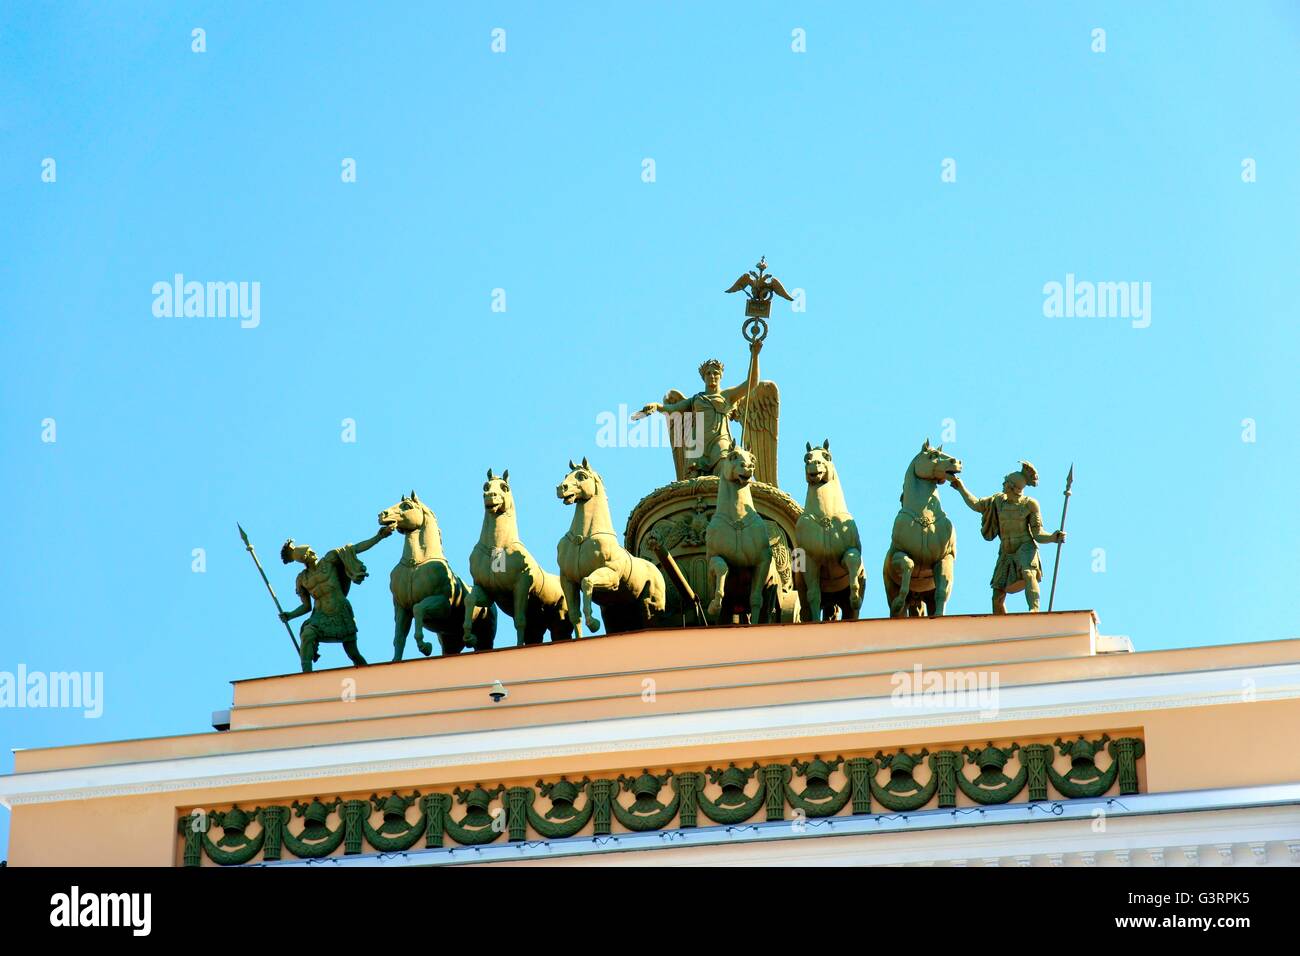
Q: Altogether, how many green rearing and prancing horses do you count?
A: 6